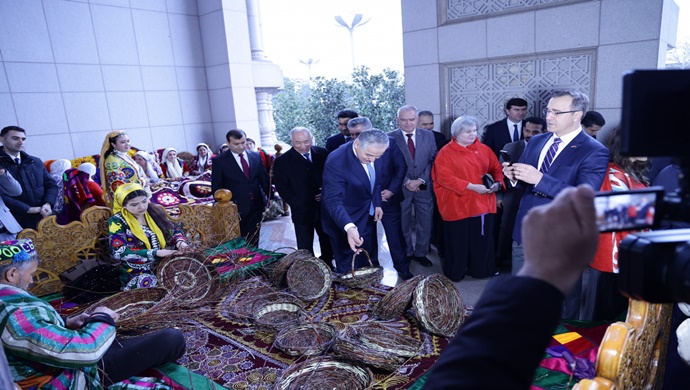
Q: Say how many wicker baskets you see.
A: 11